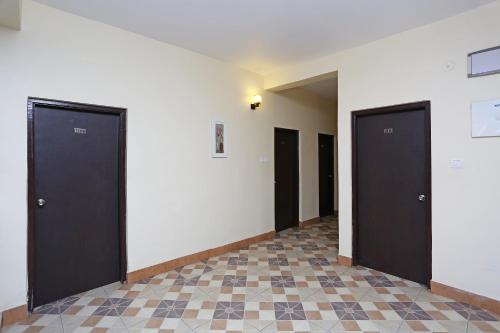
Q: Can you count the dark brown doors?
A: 4